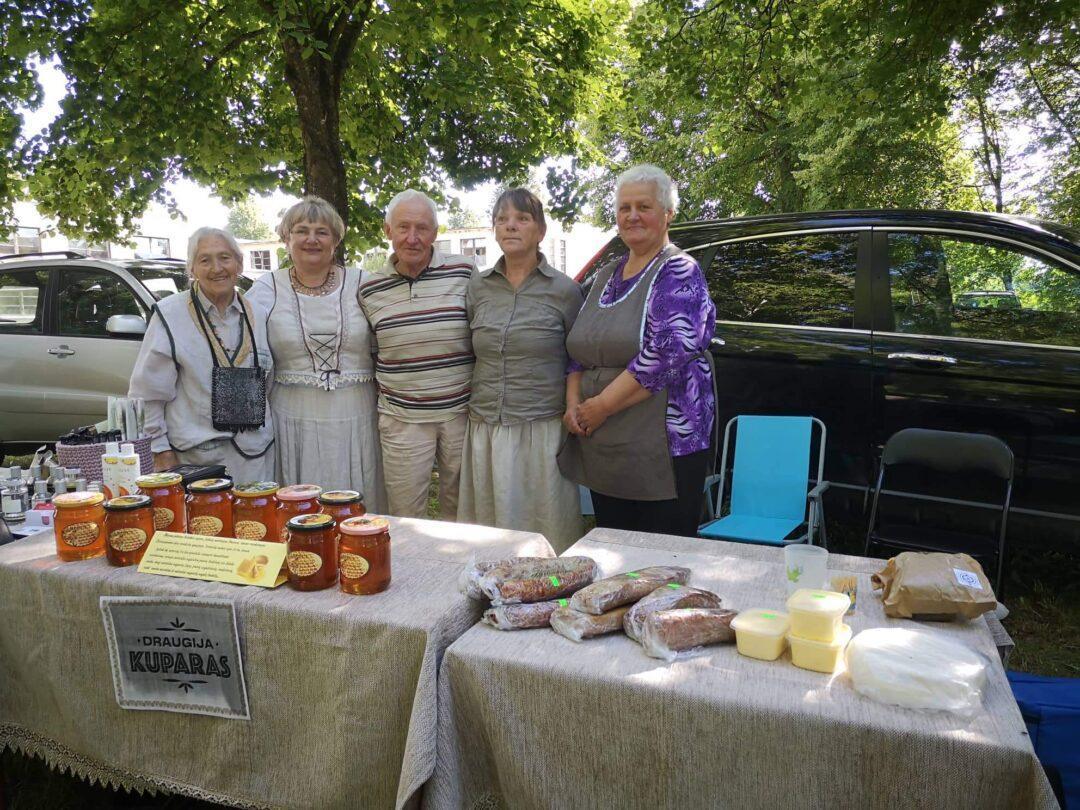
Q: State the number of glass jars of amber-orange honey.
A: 9